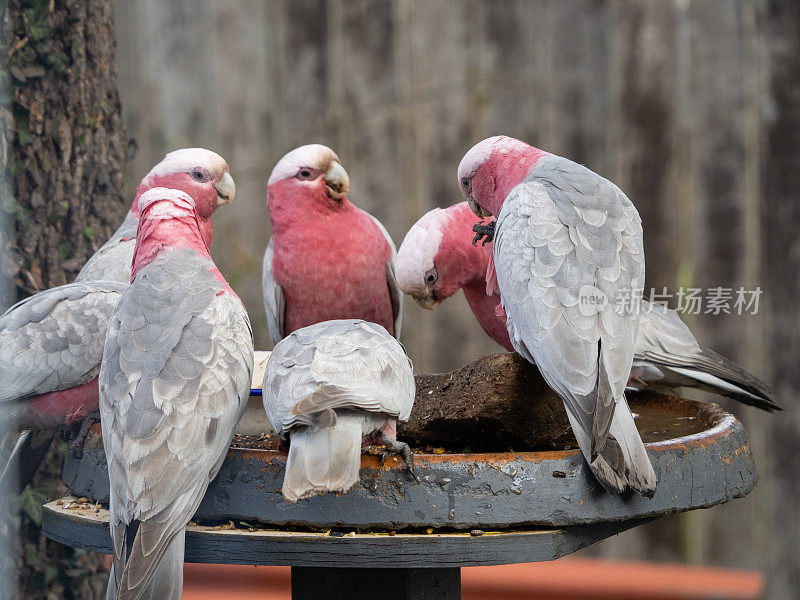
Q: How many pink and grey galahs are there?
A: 7